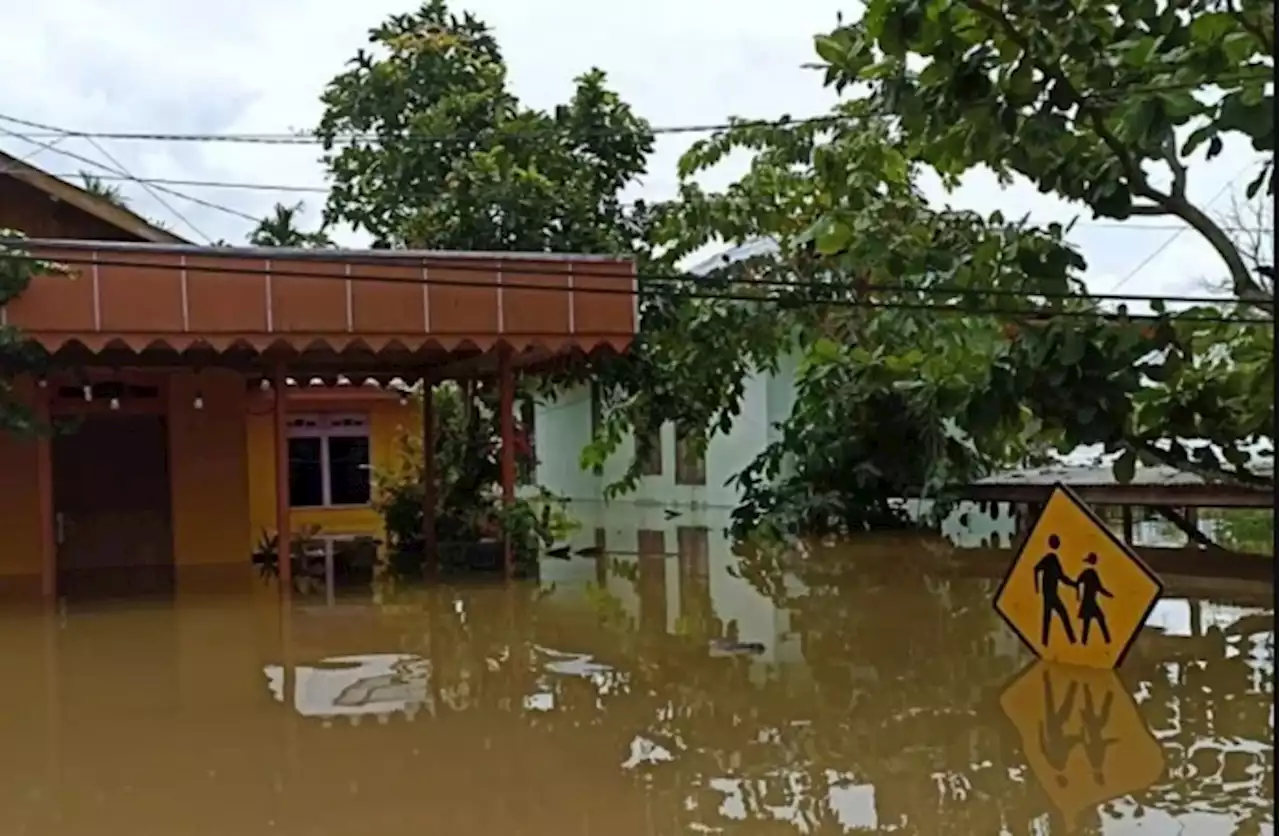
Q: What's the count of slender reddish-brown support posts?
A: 4